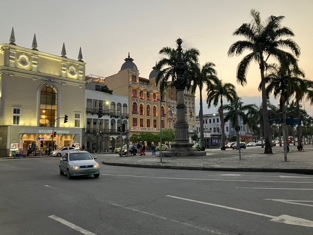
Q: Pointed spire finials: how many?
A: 4